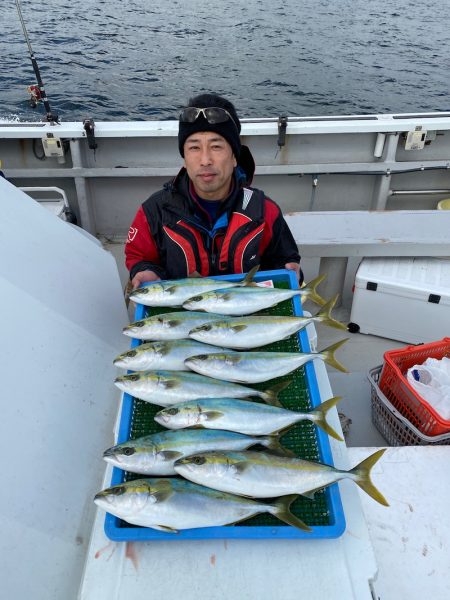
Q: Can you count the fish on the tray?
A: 11